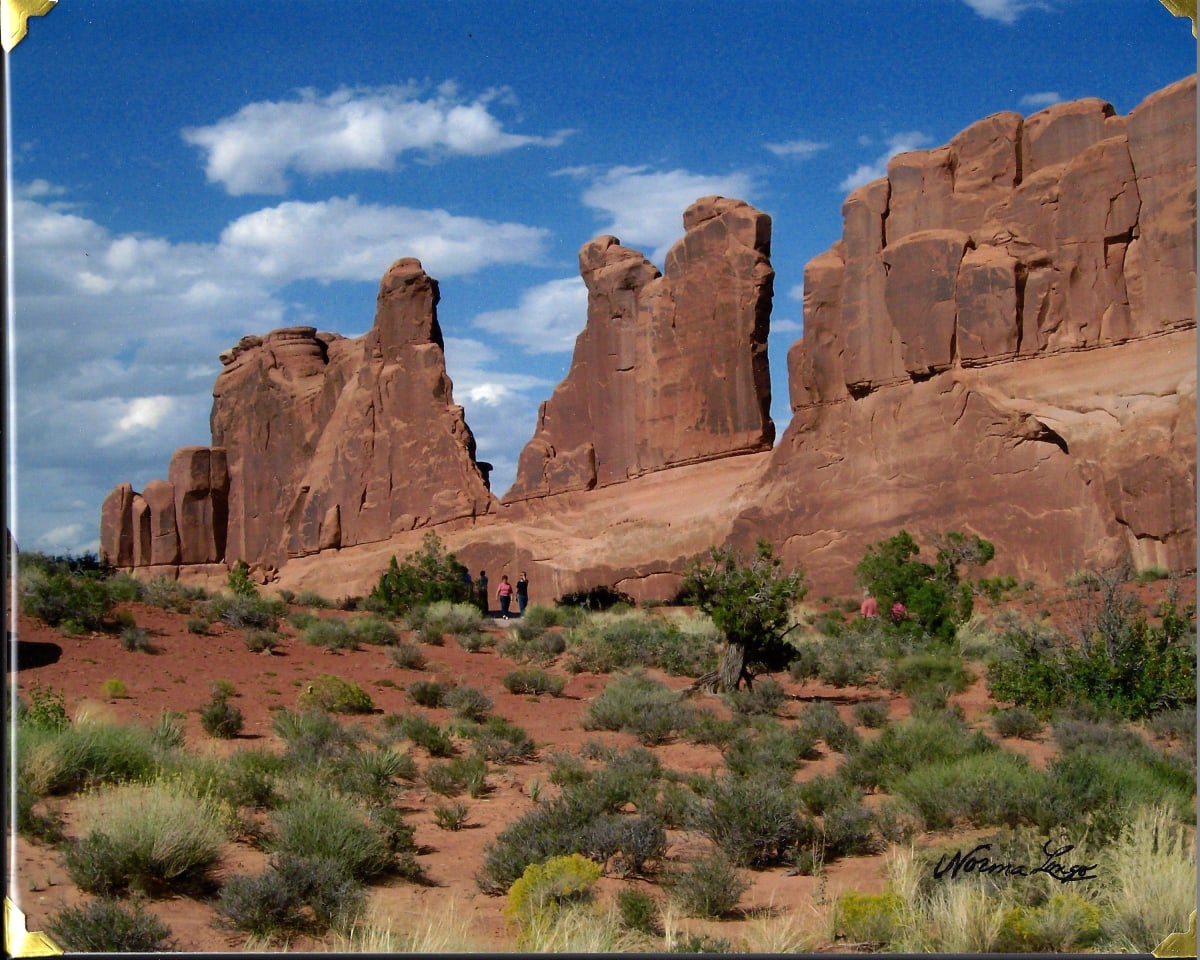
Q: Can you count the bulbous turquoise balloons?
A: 0